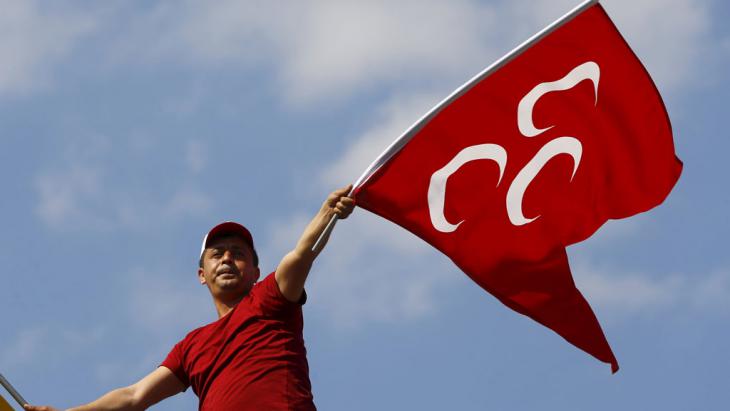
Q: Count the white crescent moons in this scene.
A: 3